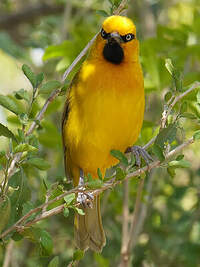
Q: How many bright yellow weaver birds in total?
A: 1